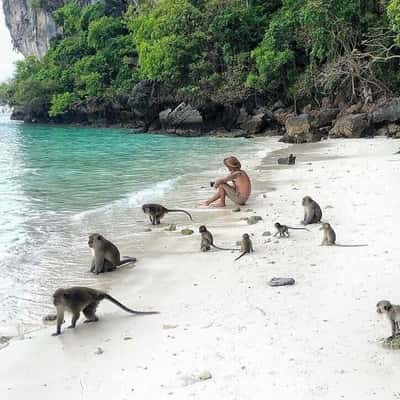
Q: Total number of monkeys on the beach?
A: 9